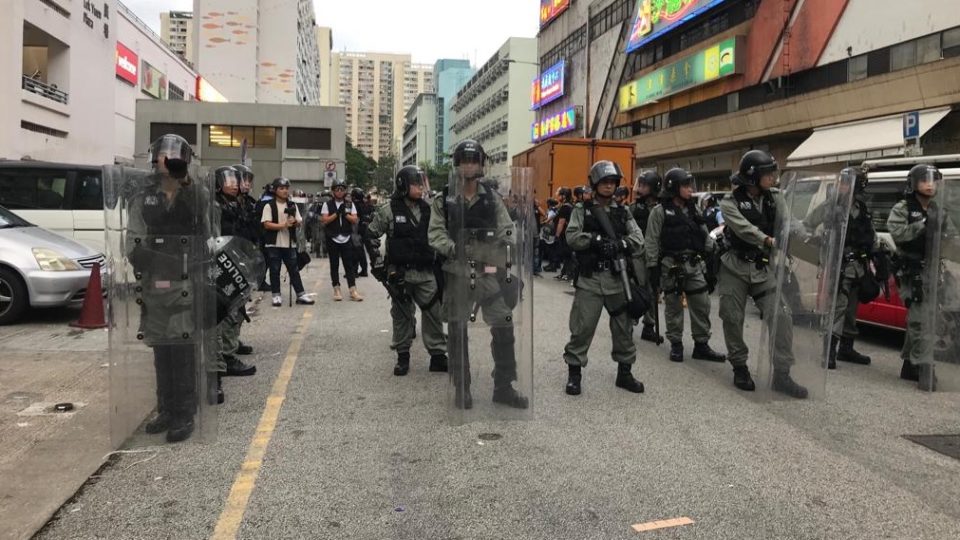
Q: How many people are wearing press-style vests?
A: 2